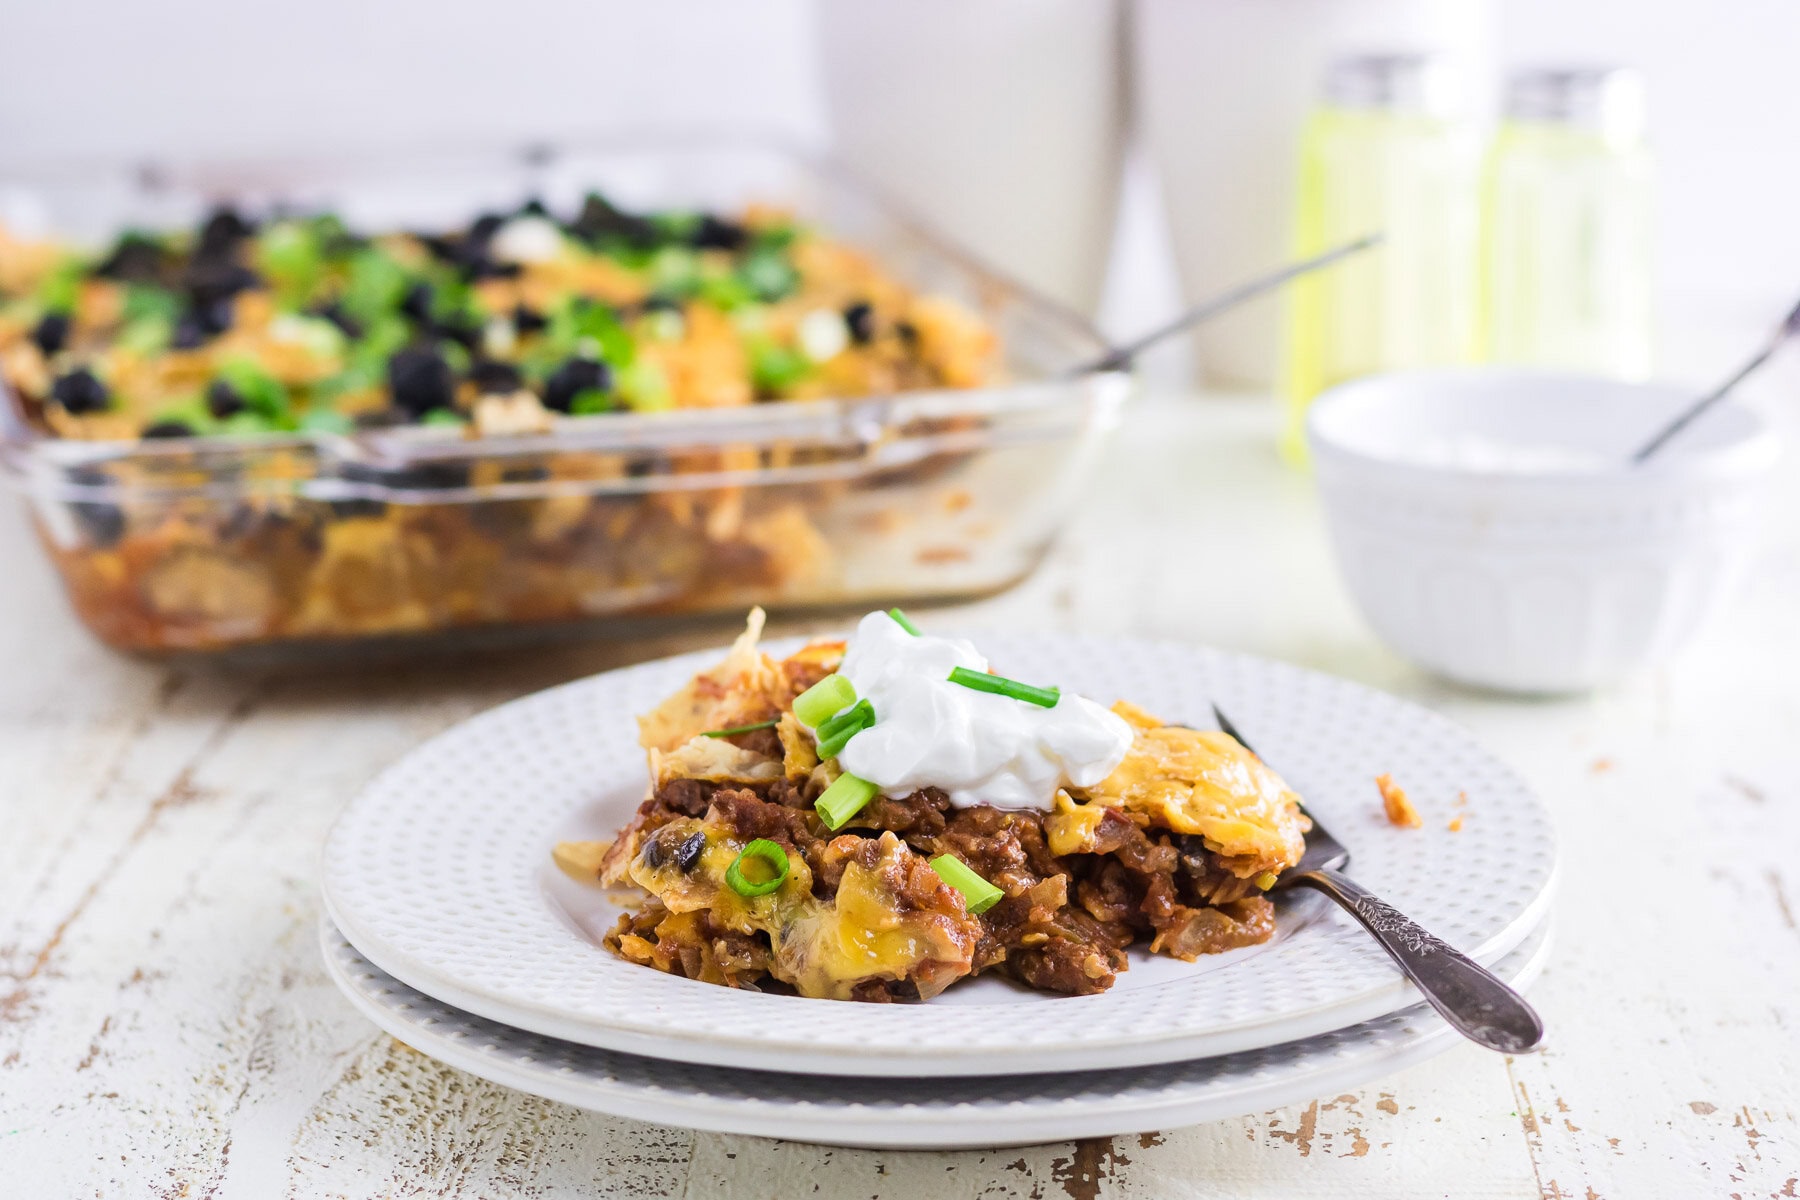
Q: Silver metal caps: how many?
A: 2